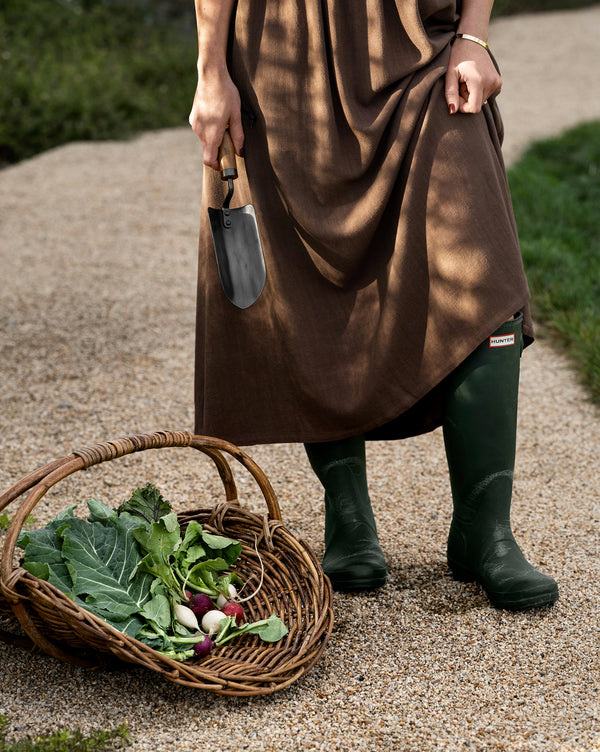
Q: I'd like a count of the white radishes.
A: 3